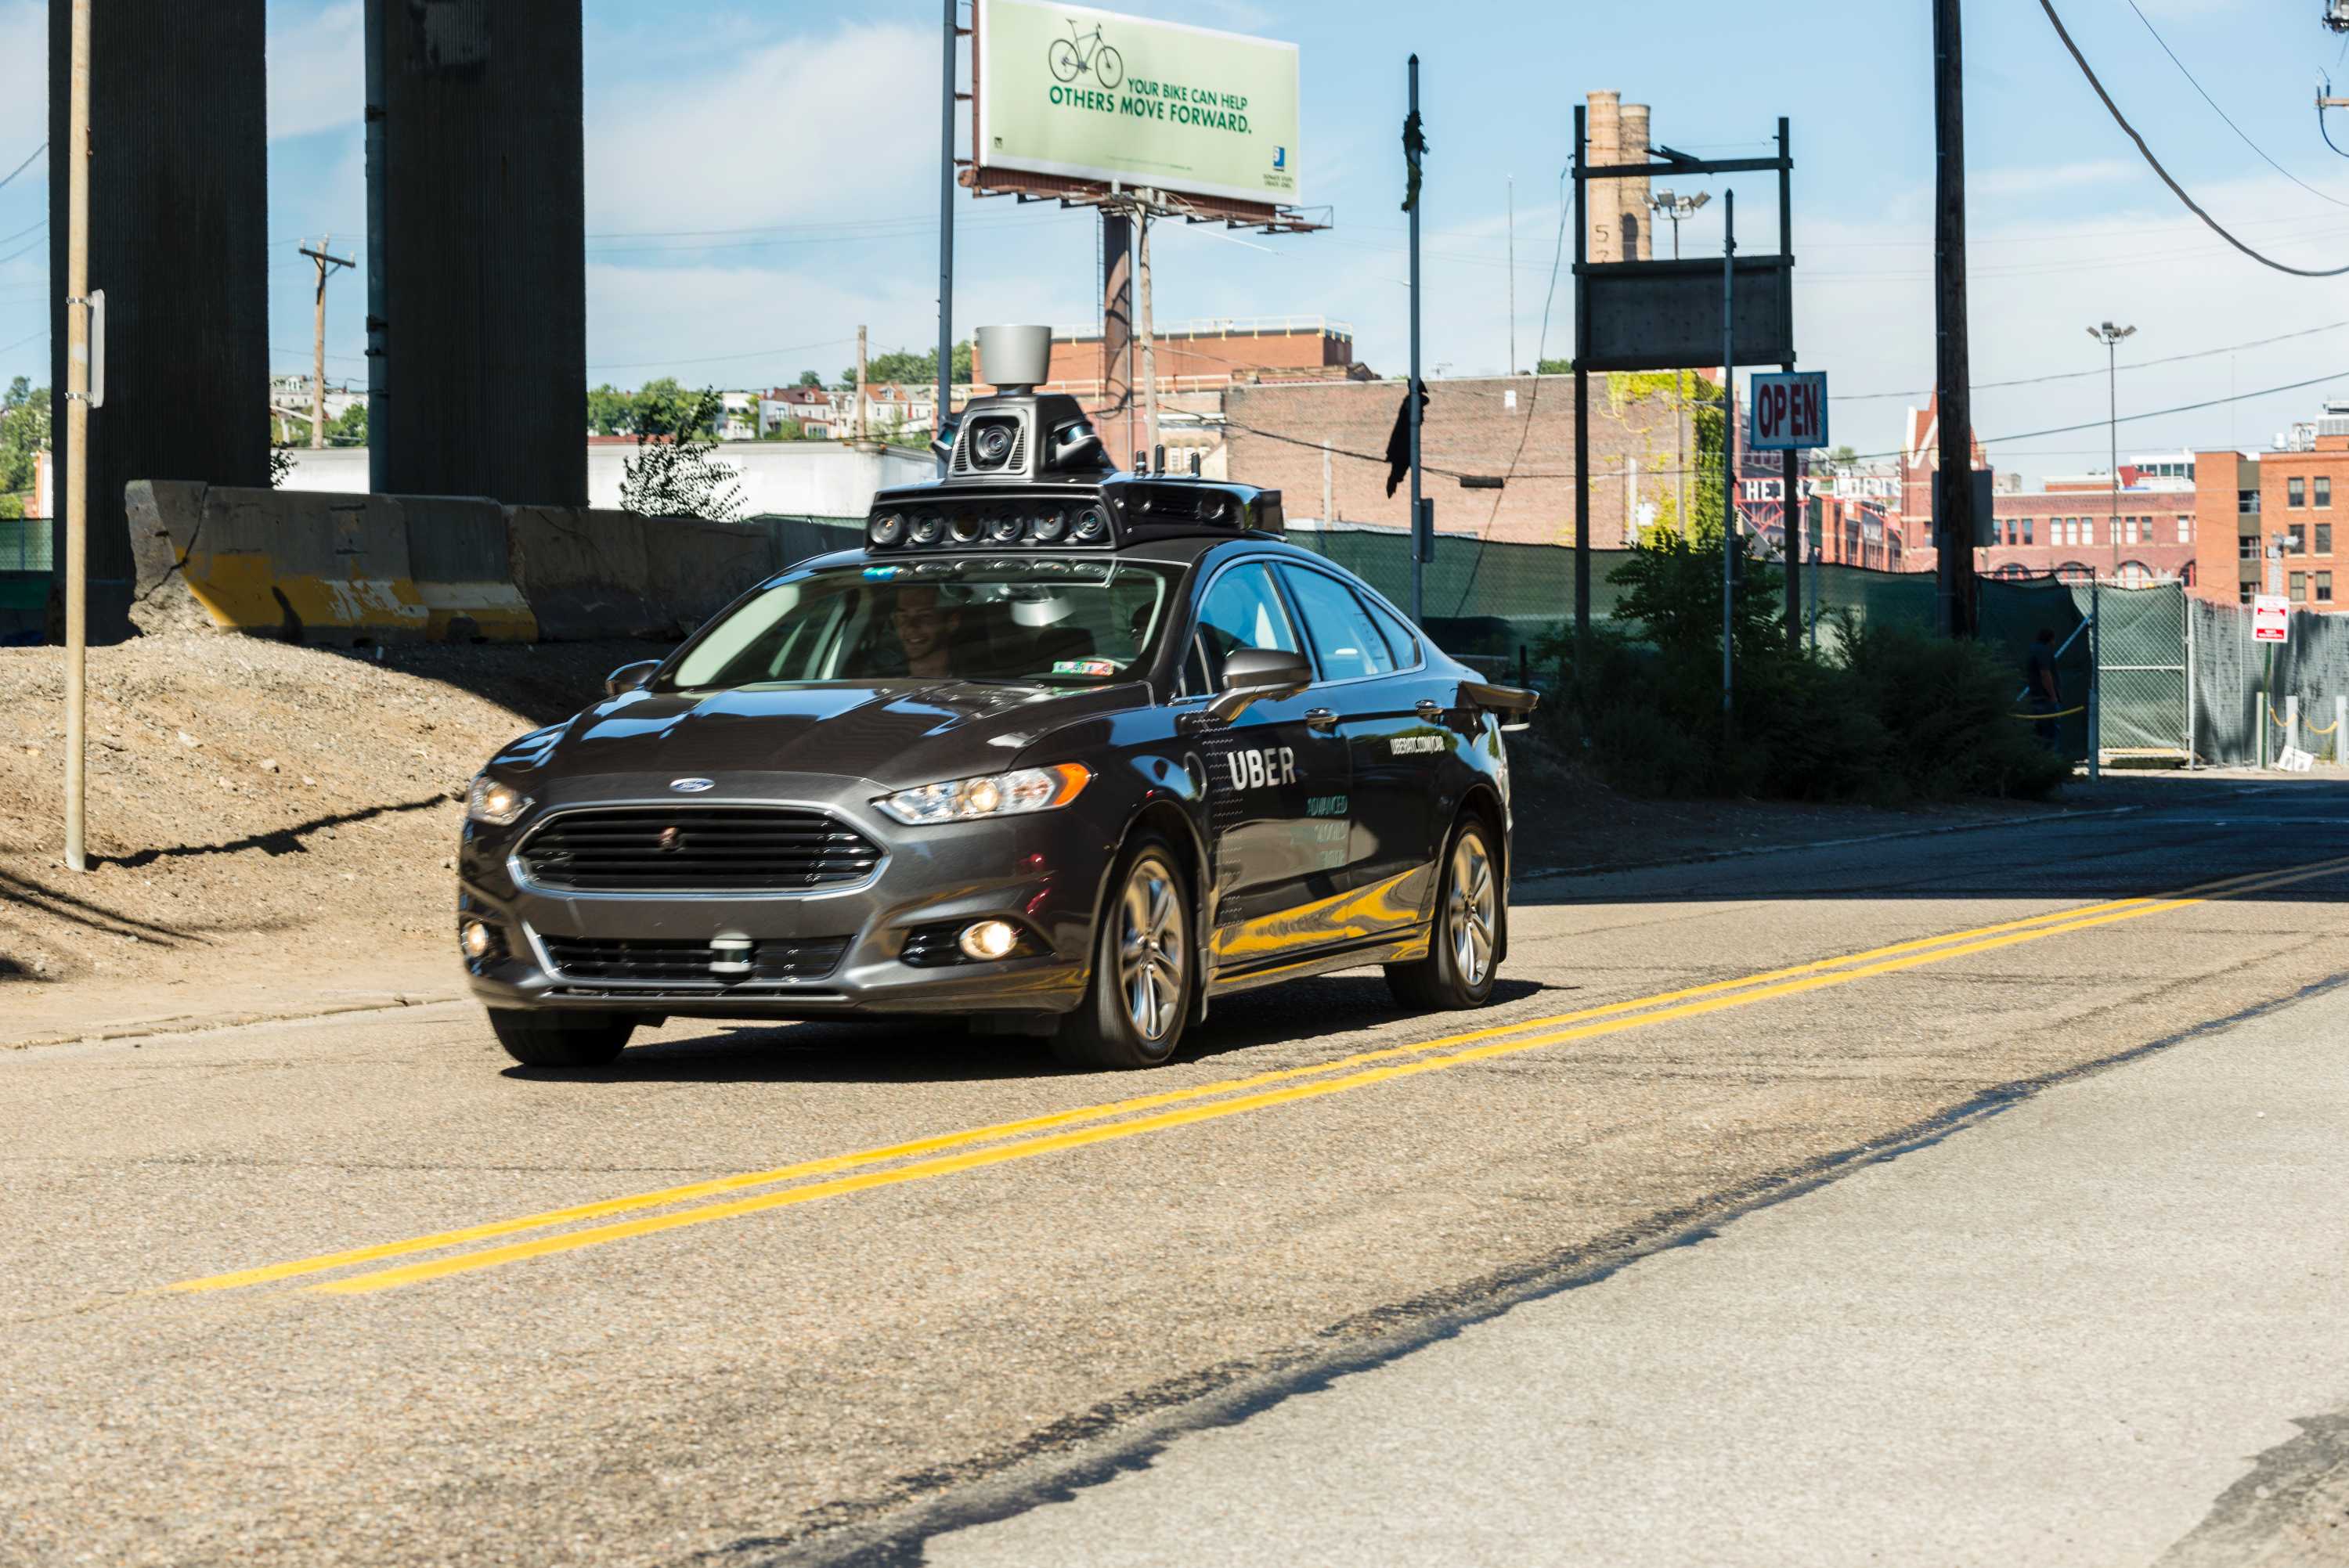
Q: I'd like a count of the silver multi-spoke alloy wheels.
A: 2